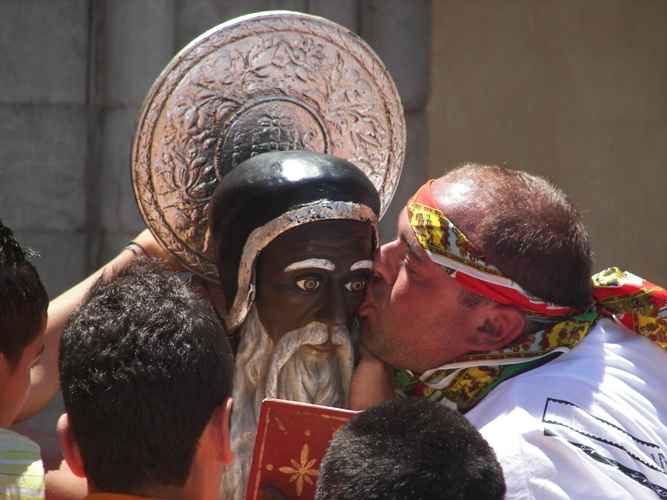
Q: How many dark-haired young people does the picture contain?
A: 3